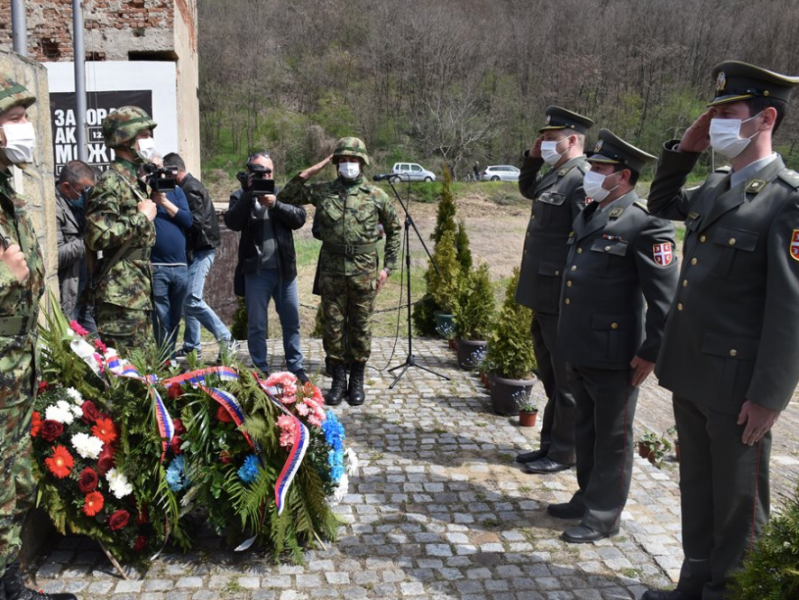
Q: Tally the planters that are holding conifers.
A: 3